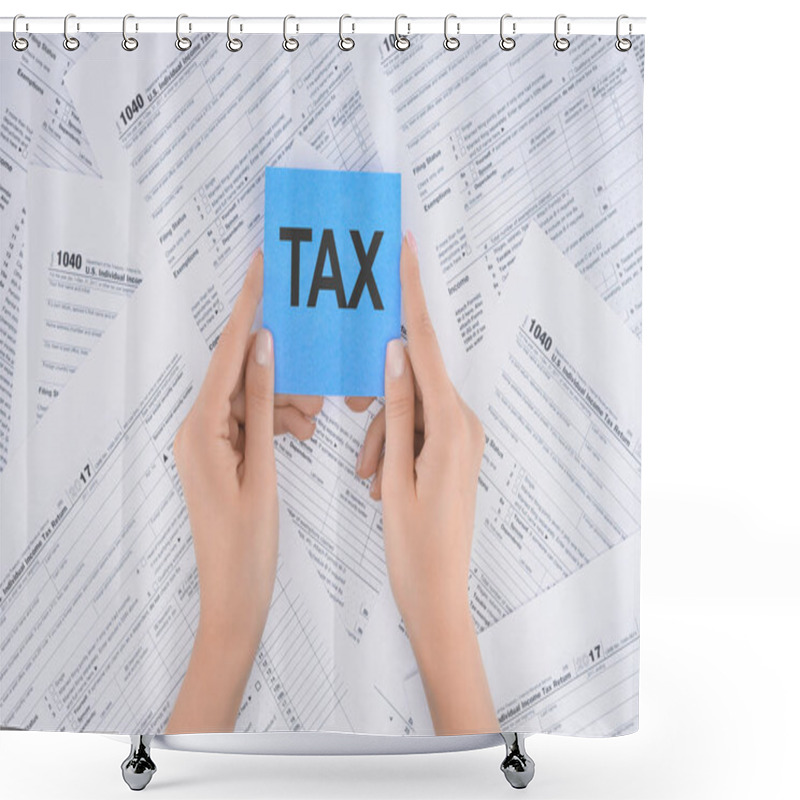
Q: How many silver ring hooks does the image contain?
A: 12